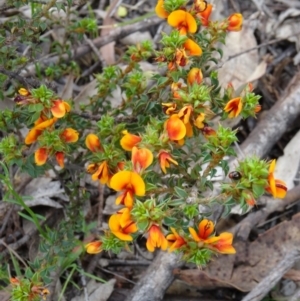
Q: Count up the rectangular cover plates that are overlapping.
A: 0